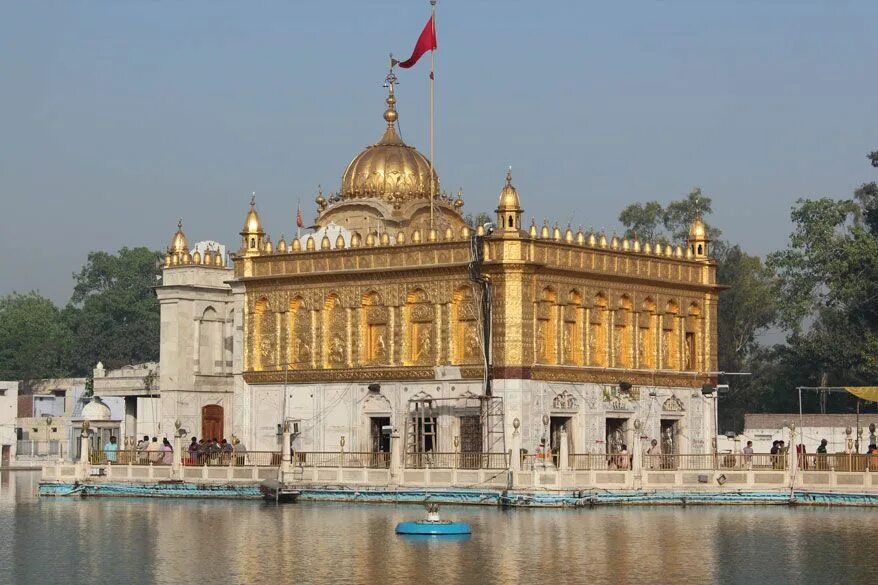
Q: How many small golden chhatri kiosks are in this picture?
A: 4